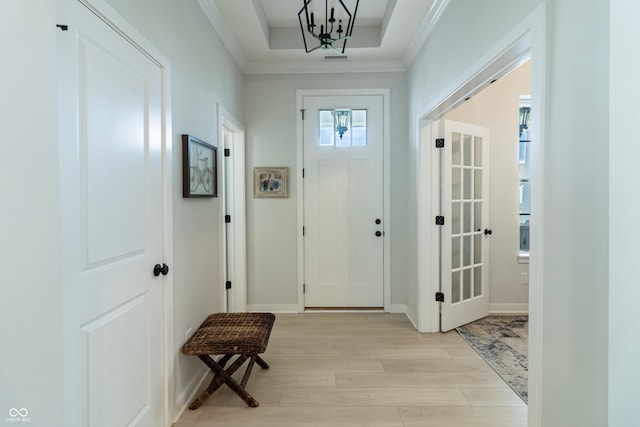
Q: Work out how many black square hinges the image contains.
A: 6